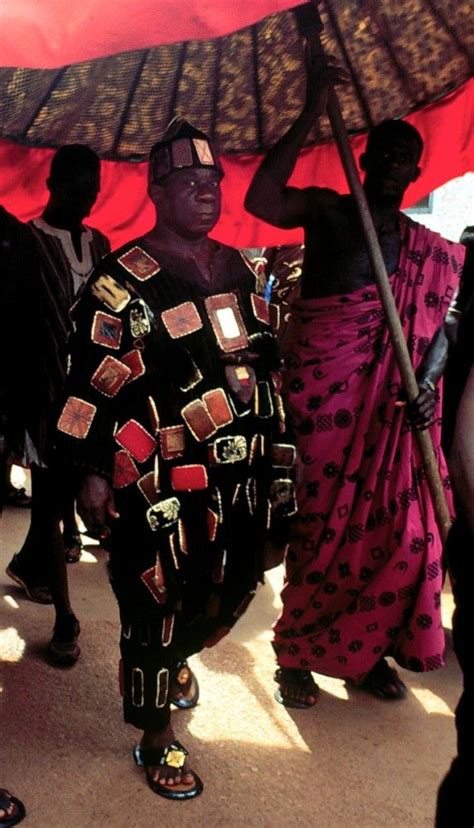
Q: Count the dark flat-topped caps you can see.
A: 1